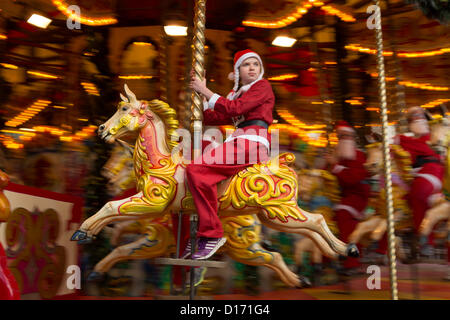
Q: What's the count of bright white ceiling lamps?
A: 3